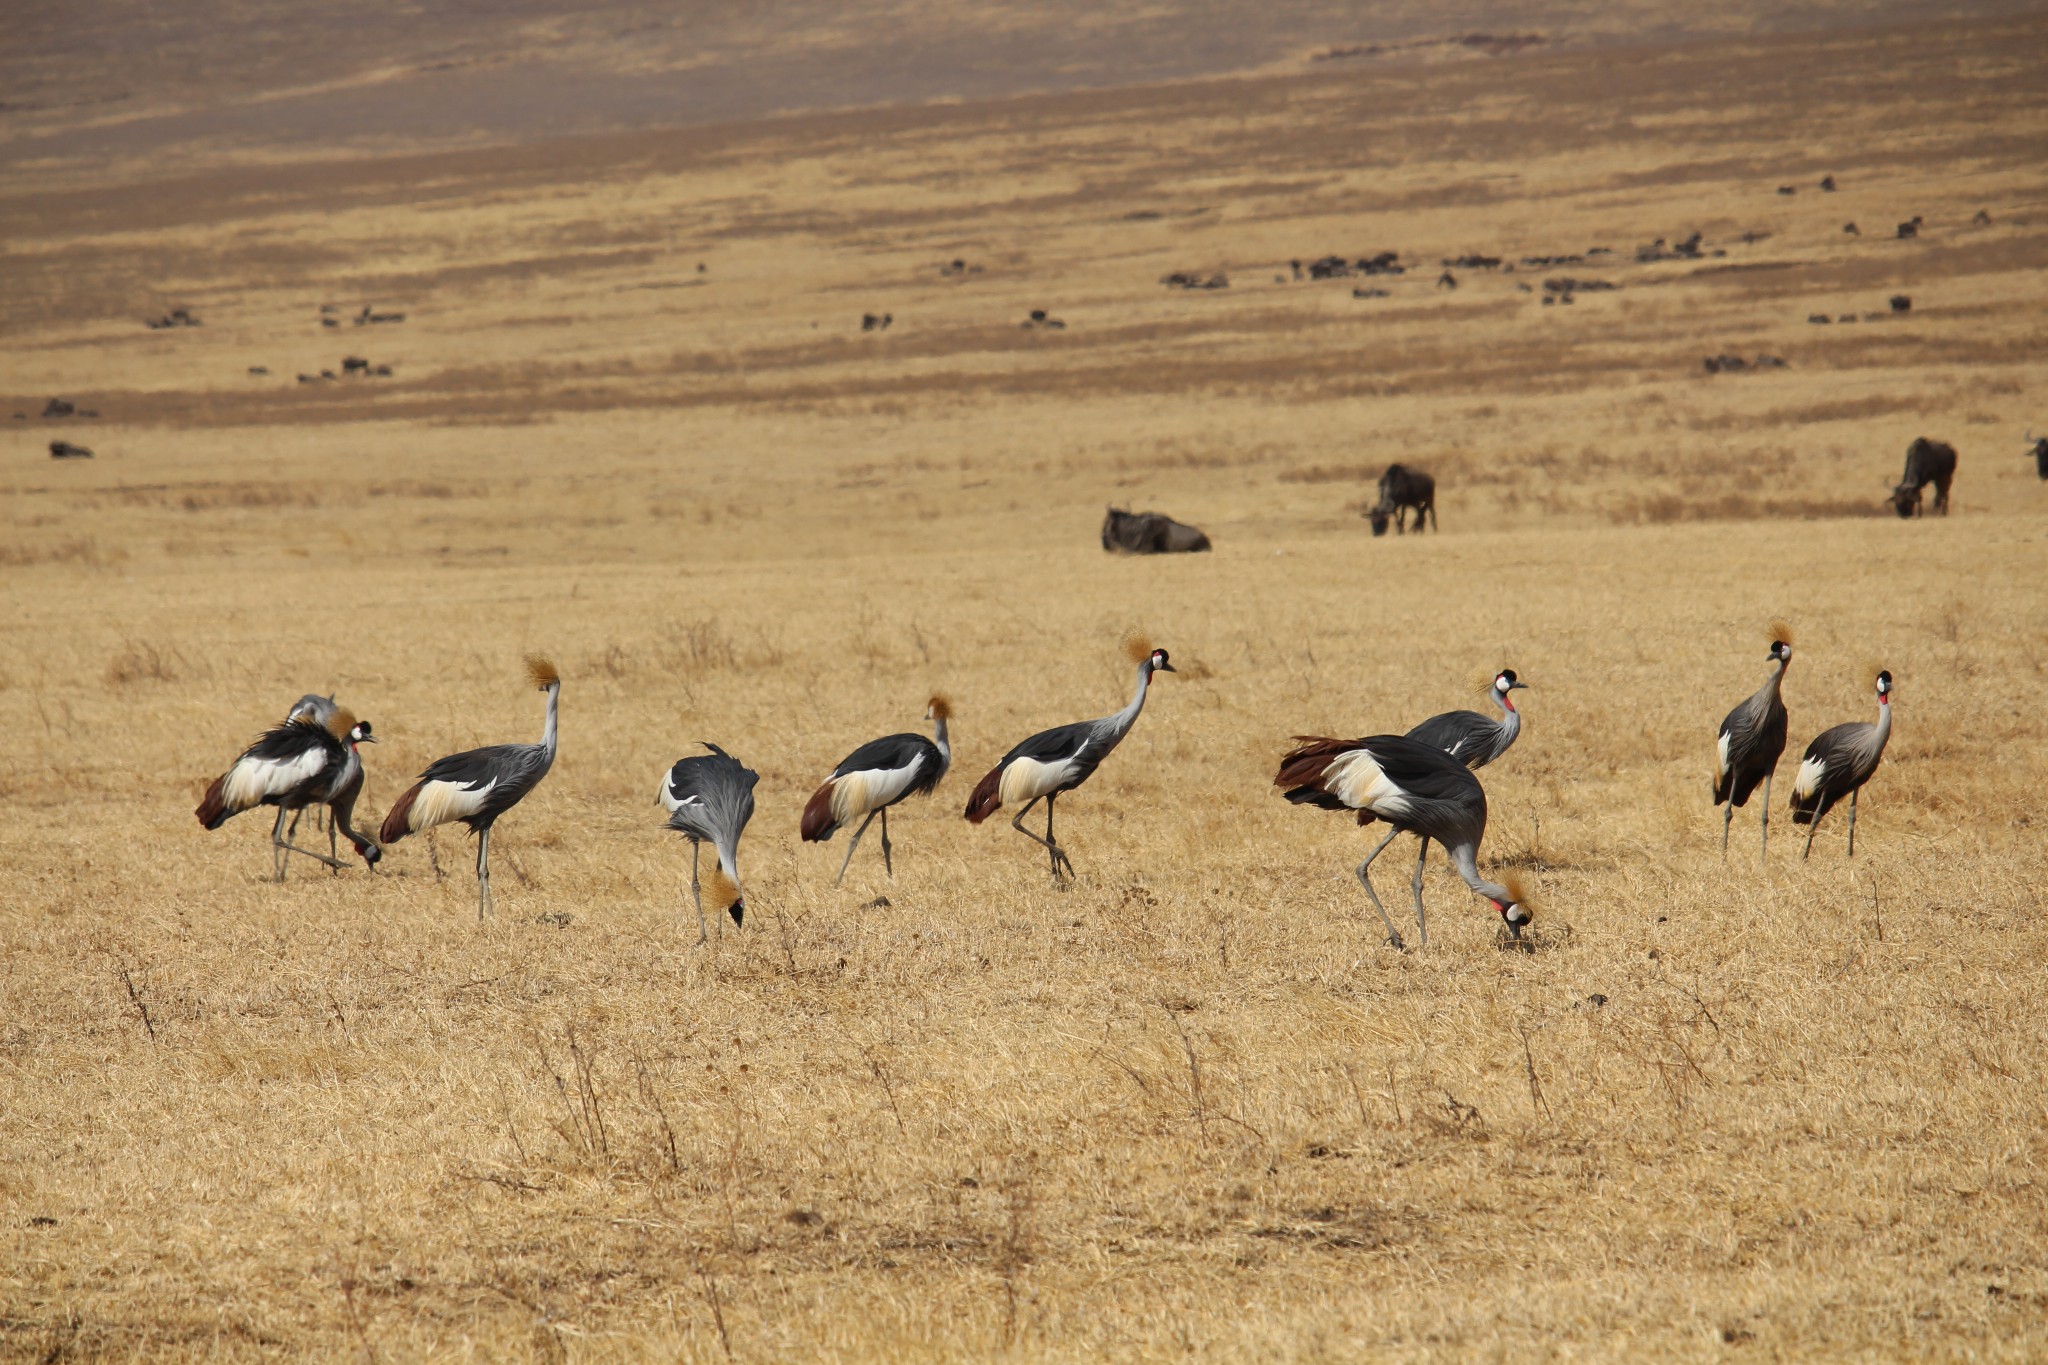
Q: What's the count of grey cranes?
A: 11